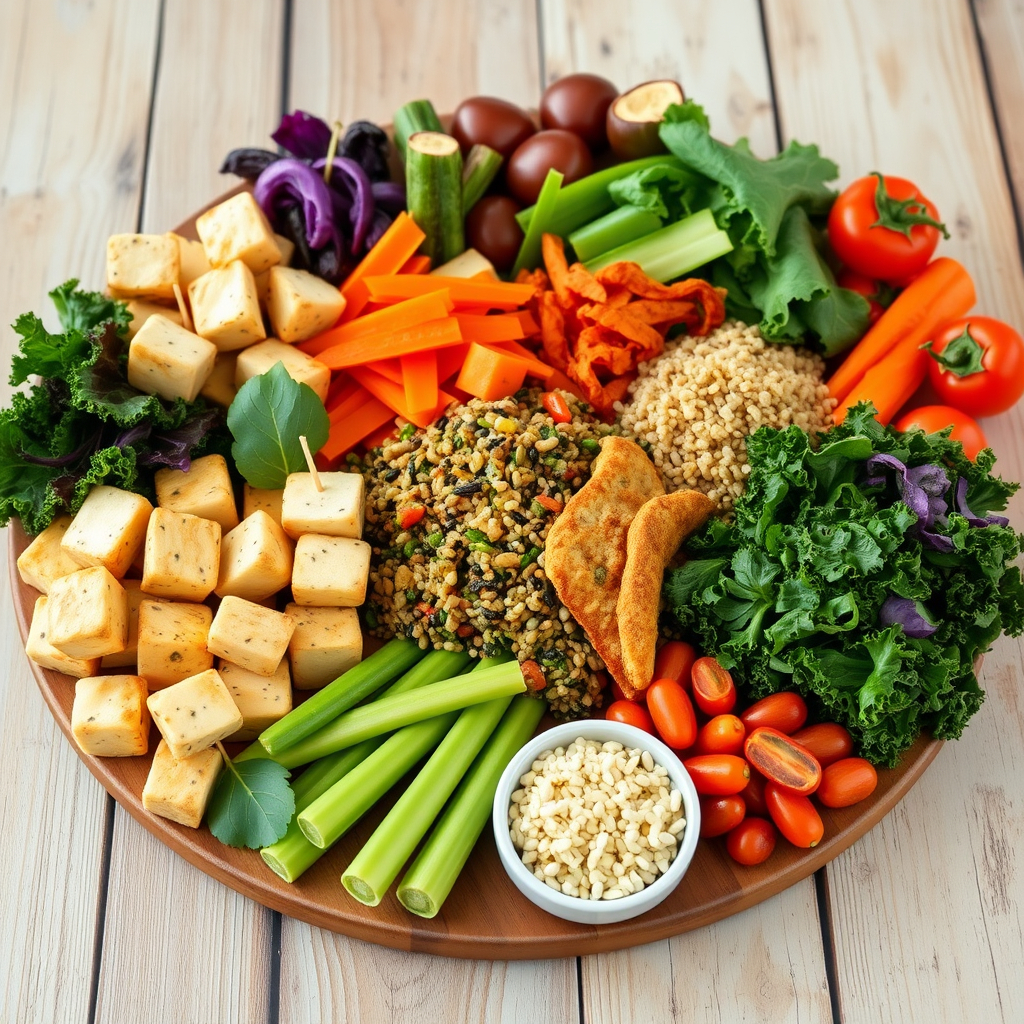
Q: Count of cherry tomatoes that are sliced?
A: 2